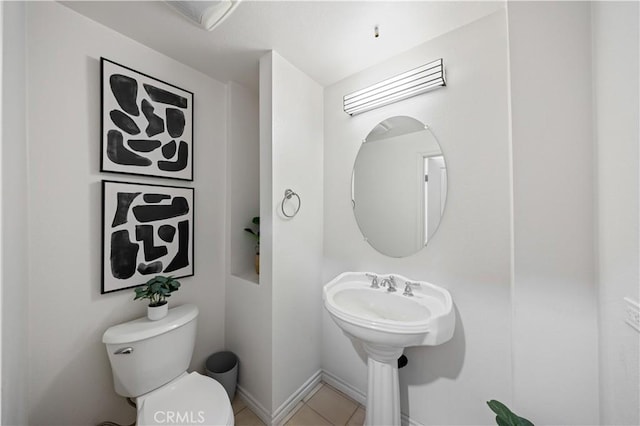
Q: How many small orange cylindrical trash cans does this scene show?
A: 0